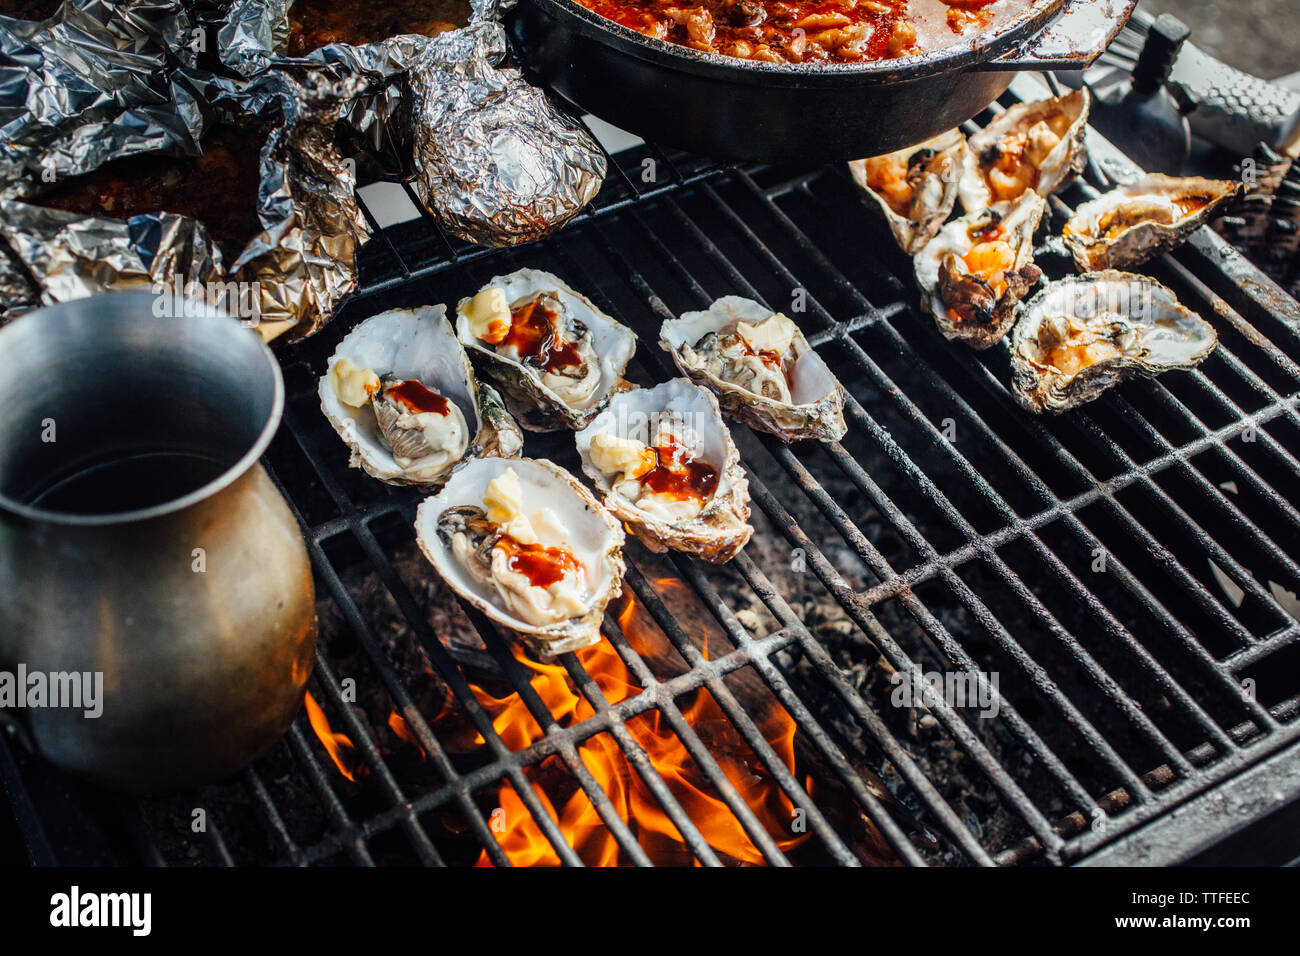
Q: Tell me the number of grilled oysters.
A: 10